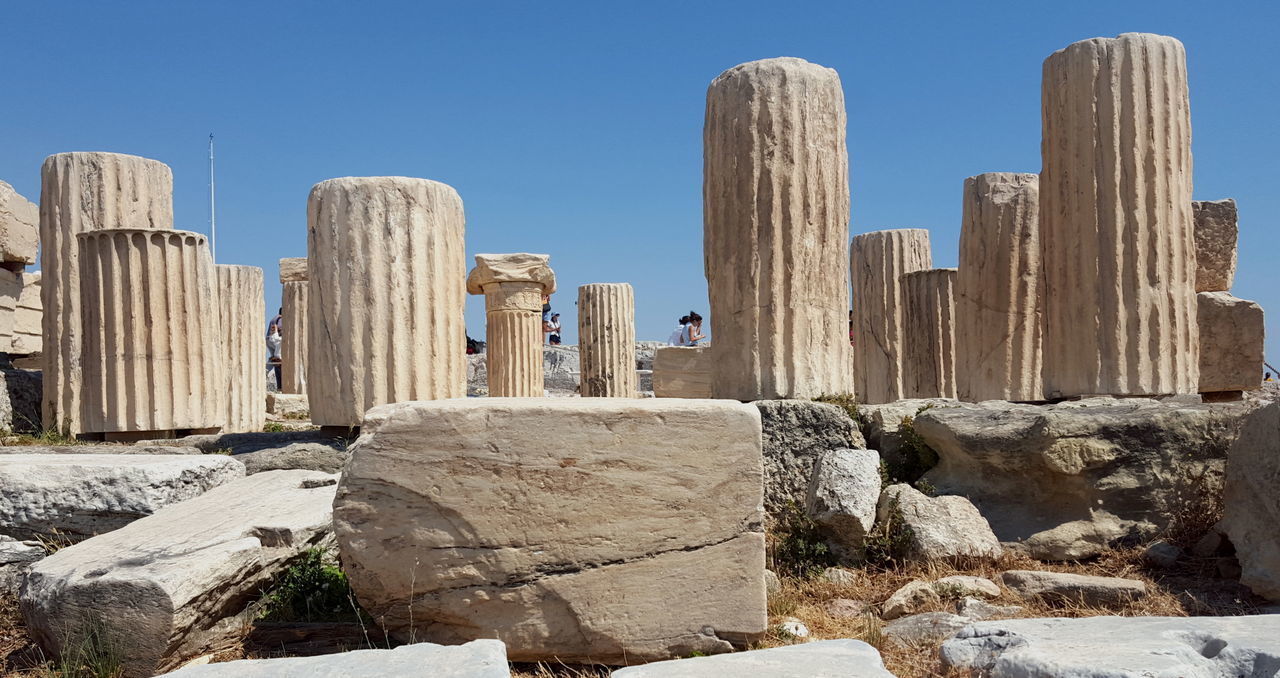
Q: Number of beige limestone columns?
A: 12